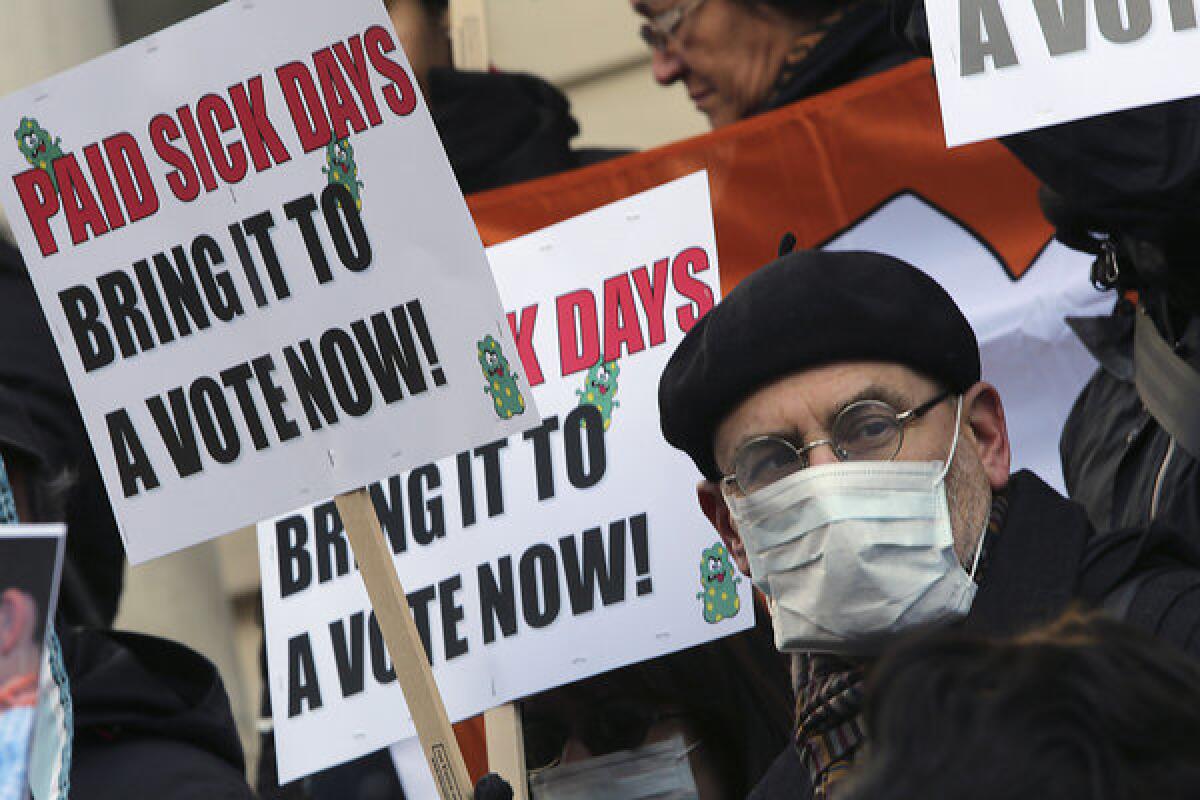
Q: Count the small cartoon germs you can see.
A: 5